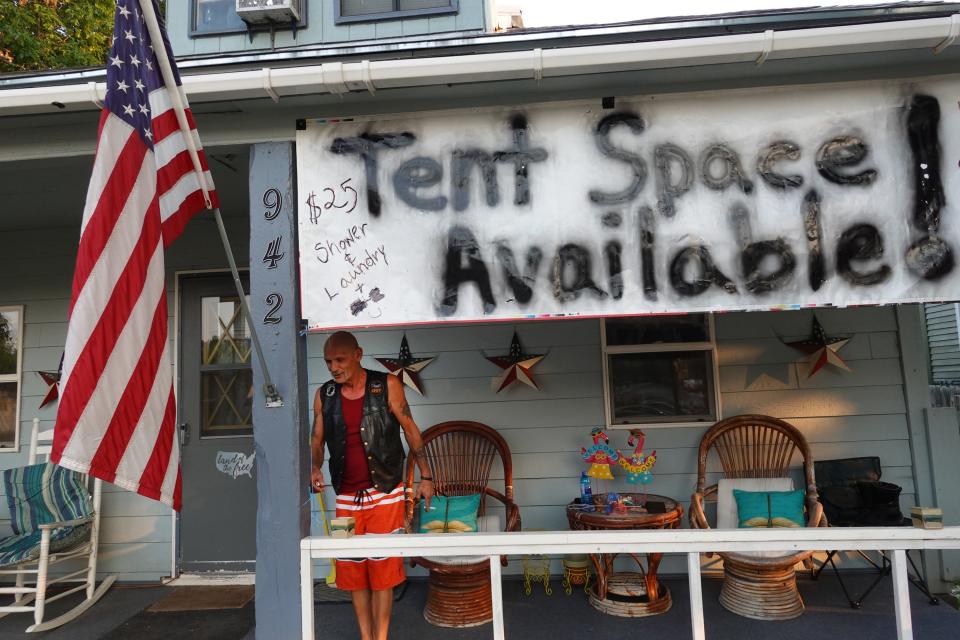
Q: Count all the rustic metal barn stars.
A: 4